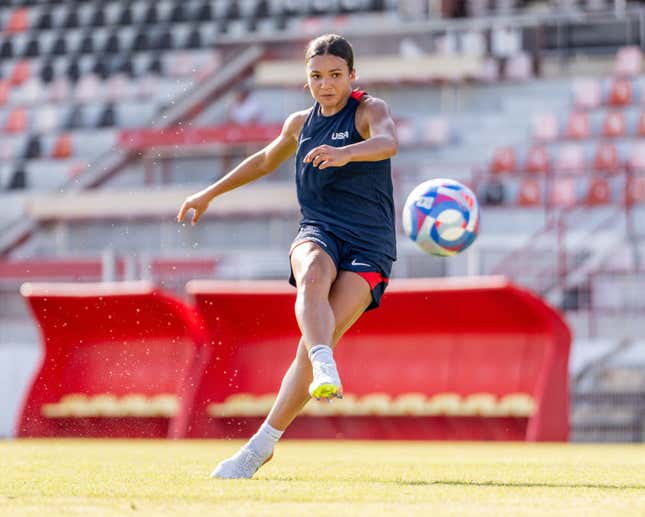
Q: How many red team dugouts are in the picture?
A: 2